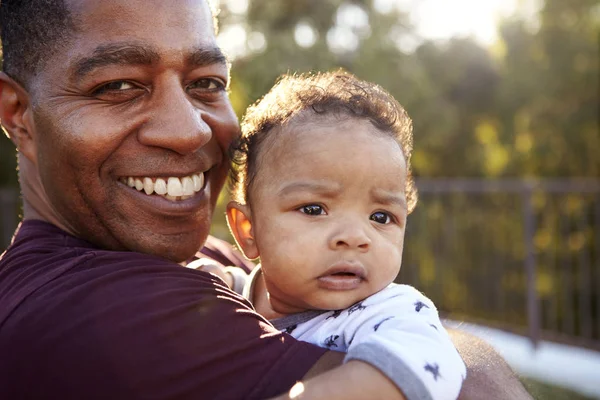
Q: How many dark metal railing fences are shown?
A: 1